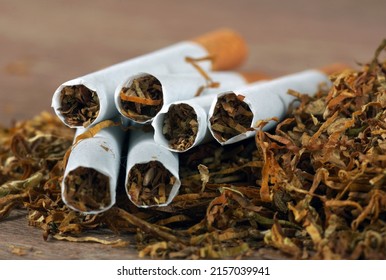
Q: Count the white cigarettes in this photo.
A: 6